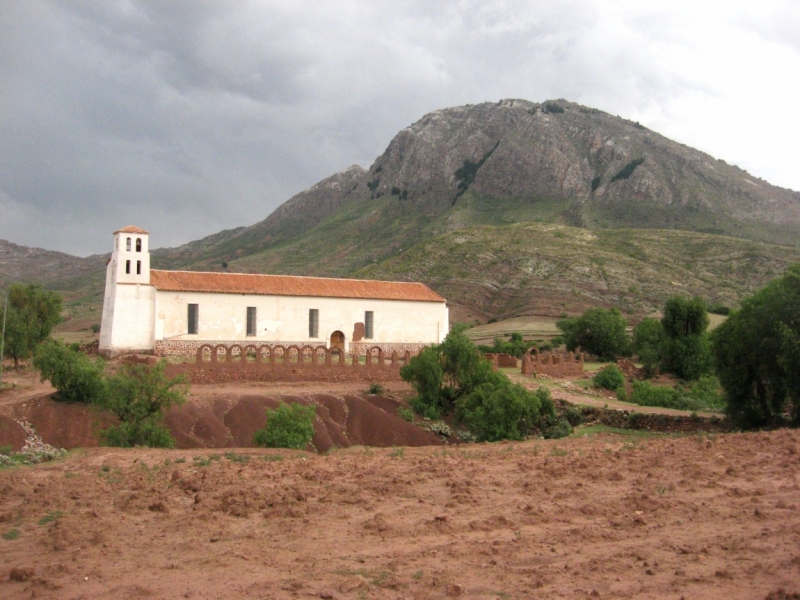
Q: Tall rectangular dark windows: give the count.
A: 4